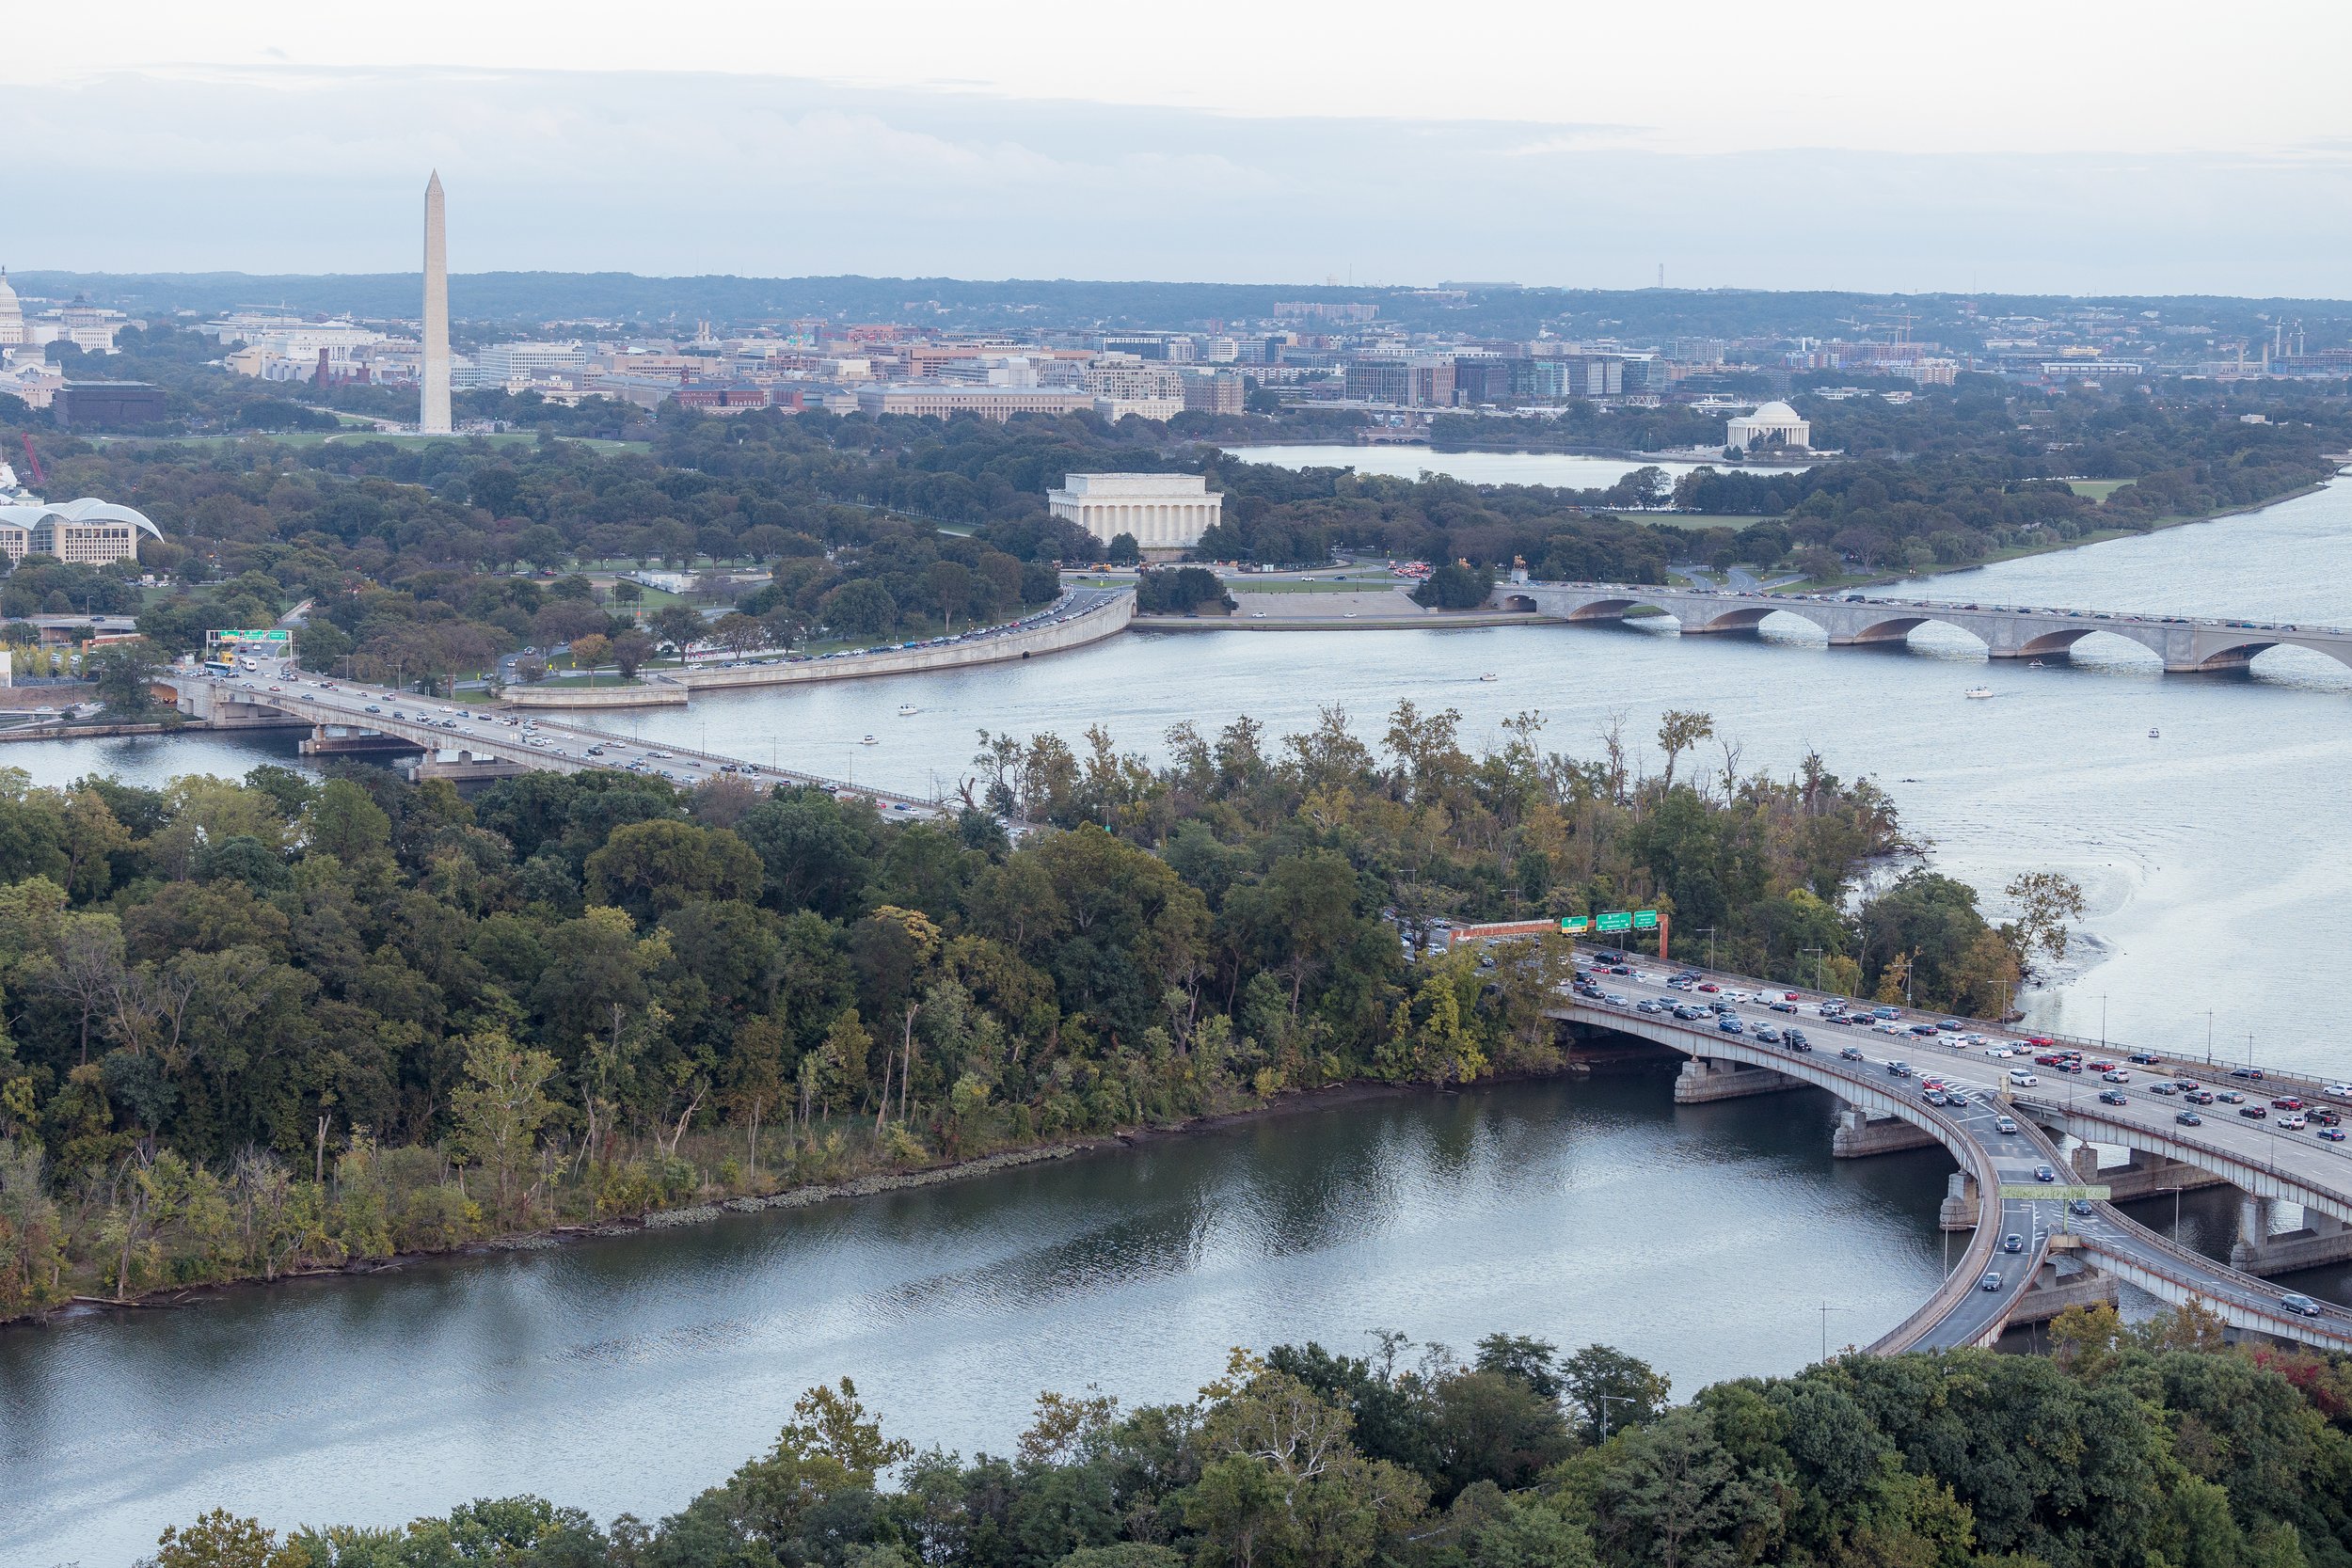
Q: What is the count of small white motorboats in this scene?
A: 6